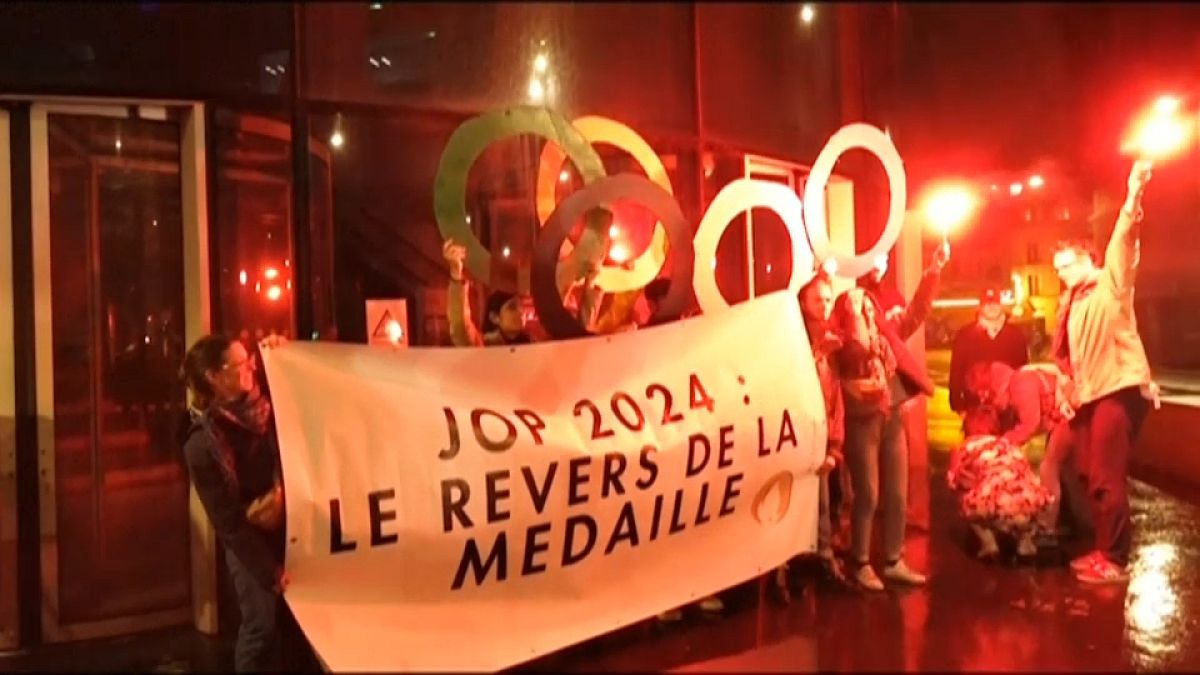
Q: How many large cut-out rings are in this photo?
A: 5